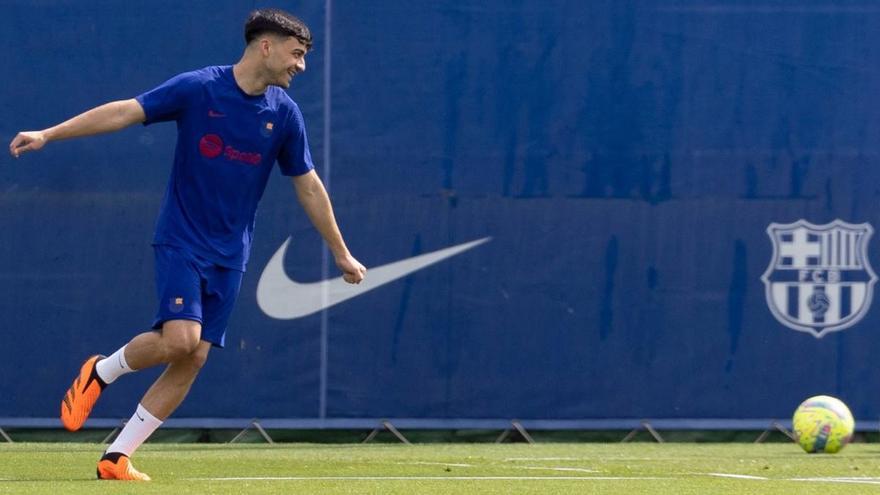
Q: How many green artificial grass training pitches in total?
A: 1